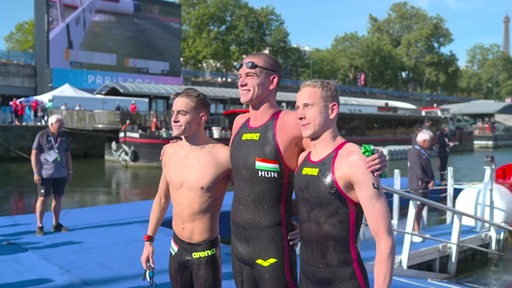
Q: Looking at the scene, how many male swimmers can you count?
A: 3